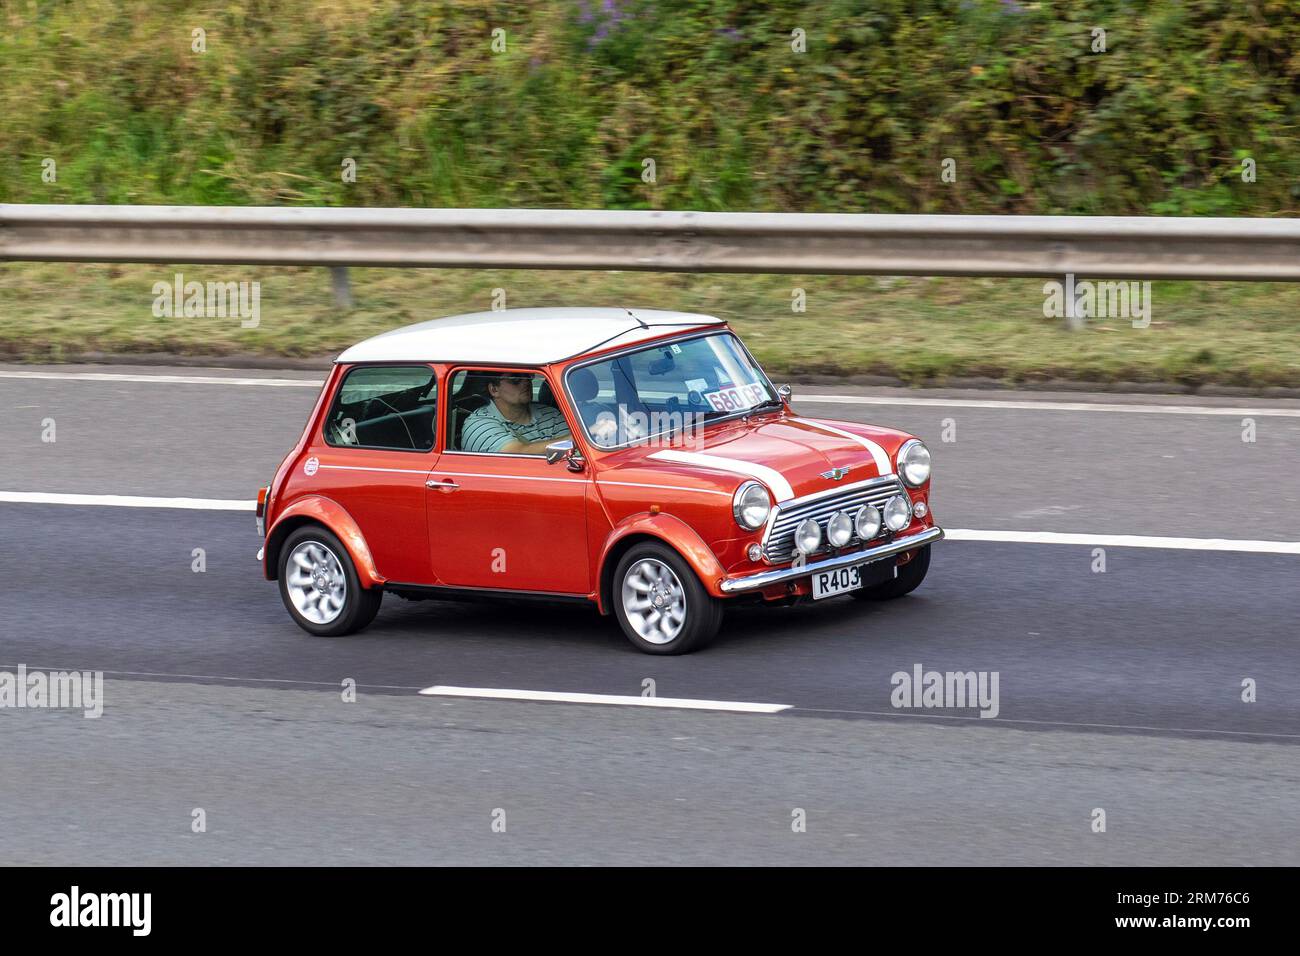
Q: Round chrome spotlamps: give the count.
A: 4